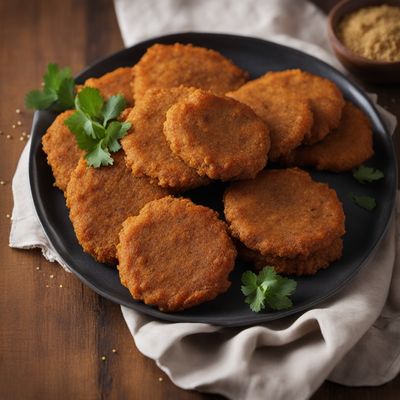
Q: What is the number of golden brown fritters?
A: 12